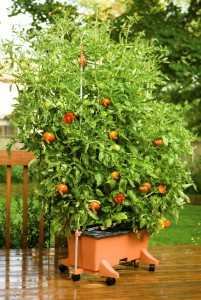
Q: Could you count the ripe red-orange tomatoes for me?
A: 13